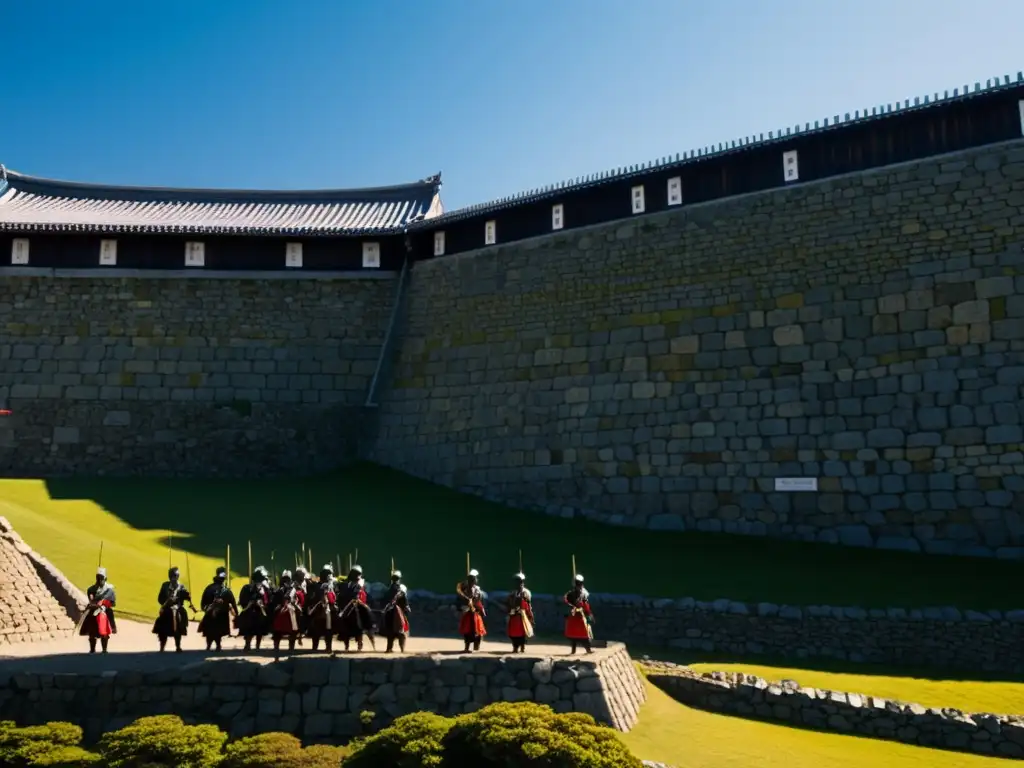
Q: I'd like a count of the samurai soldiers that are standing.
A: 12